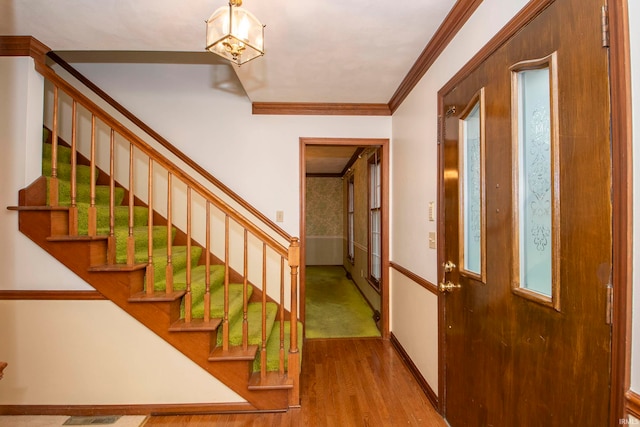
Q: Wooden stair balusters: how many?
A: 13